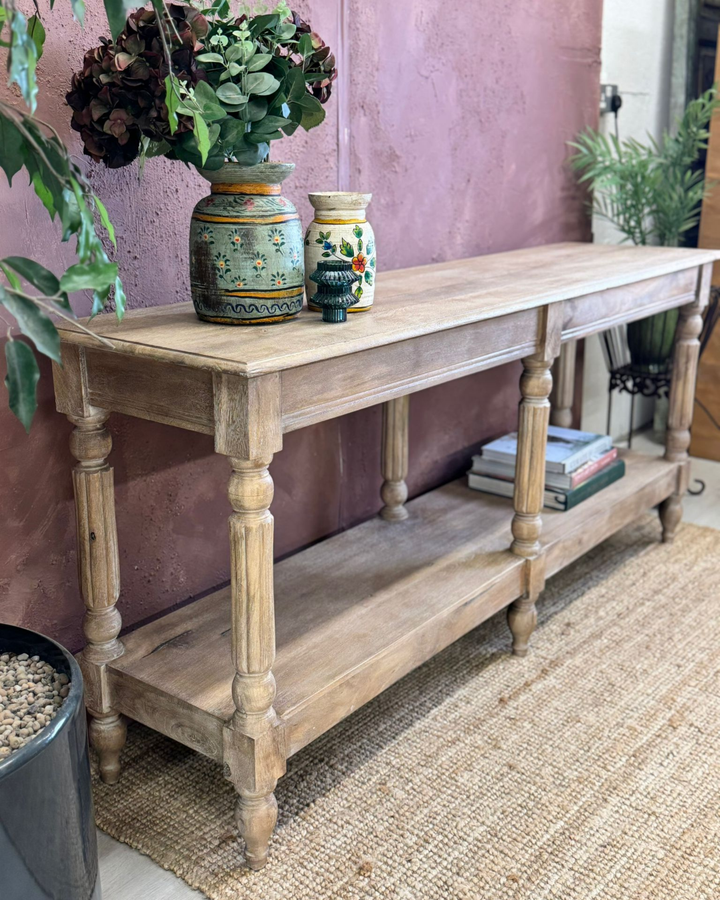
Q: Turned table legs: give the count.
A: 6